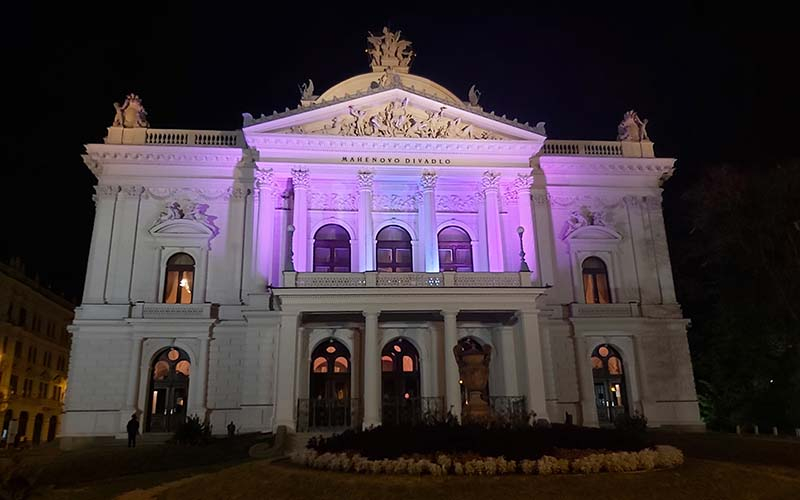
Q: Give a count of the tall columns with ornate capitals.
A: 6